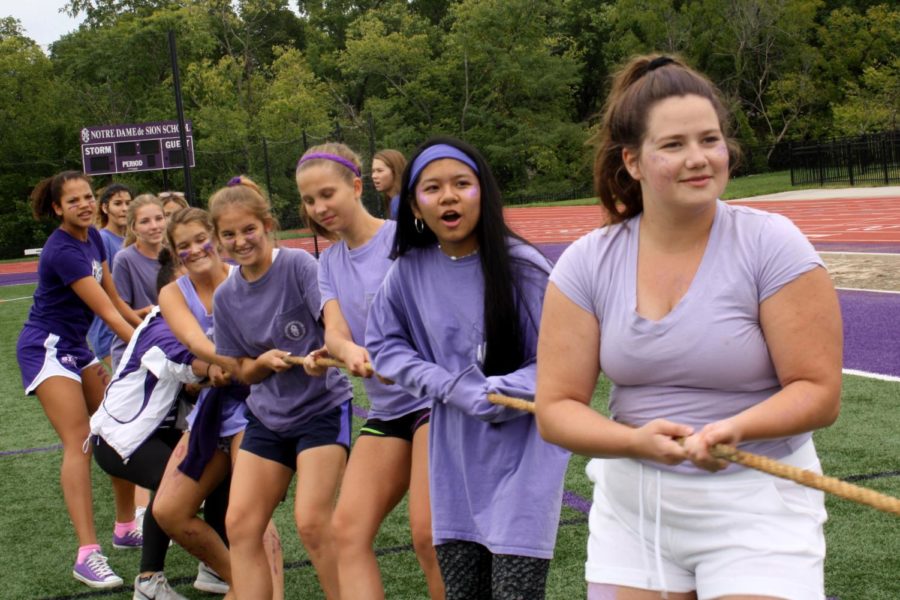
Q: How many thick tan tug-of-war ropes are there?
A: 1